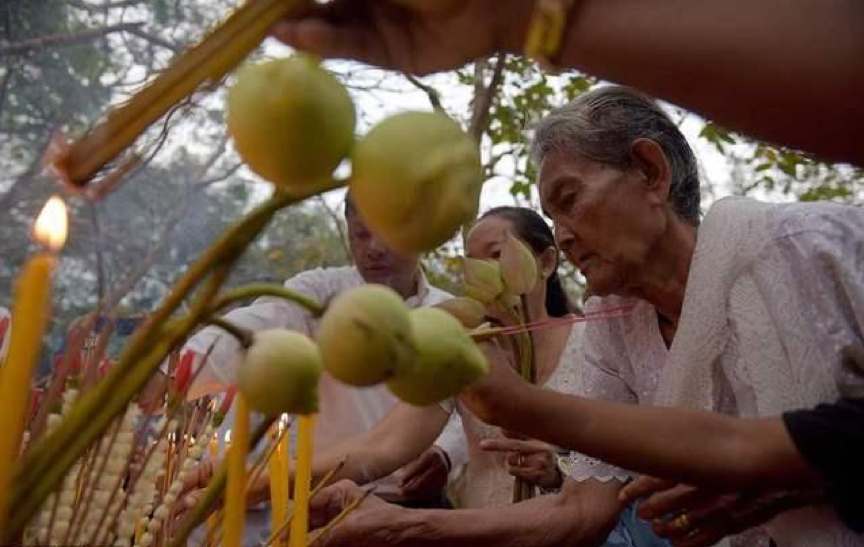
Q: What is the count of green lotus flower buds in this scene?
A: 8